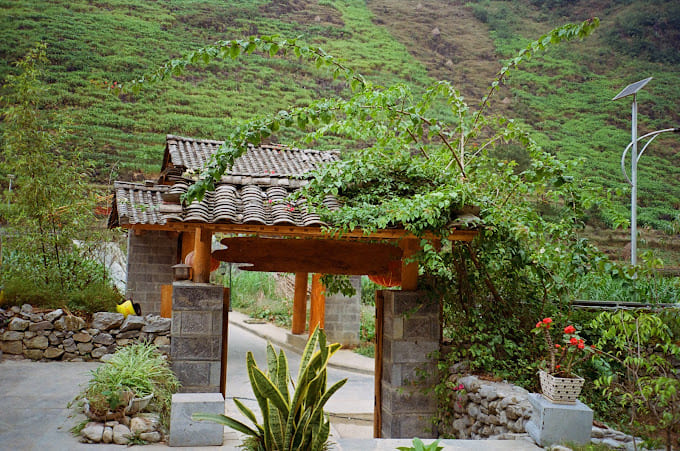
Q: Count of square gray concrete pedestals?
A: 2